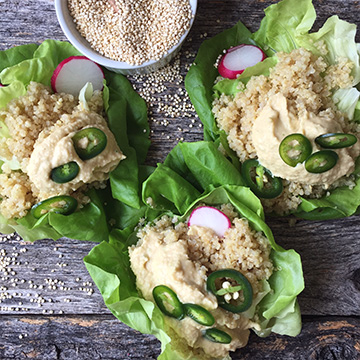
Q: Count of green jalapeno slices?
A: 11